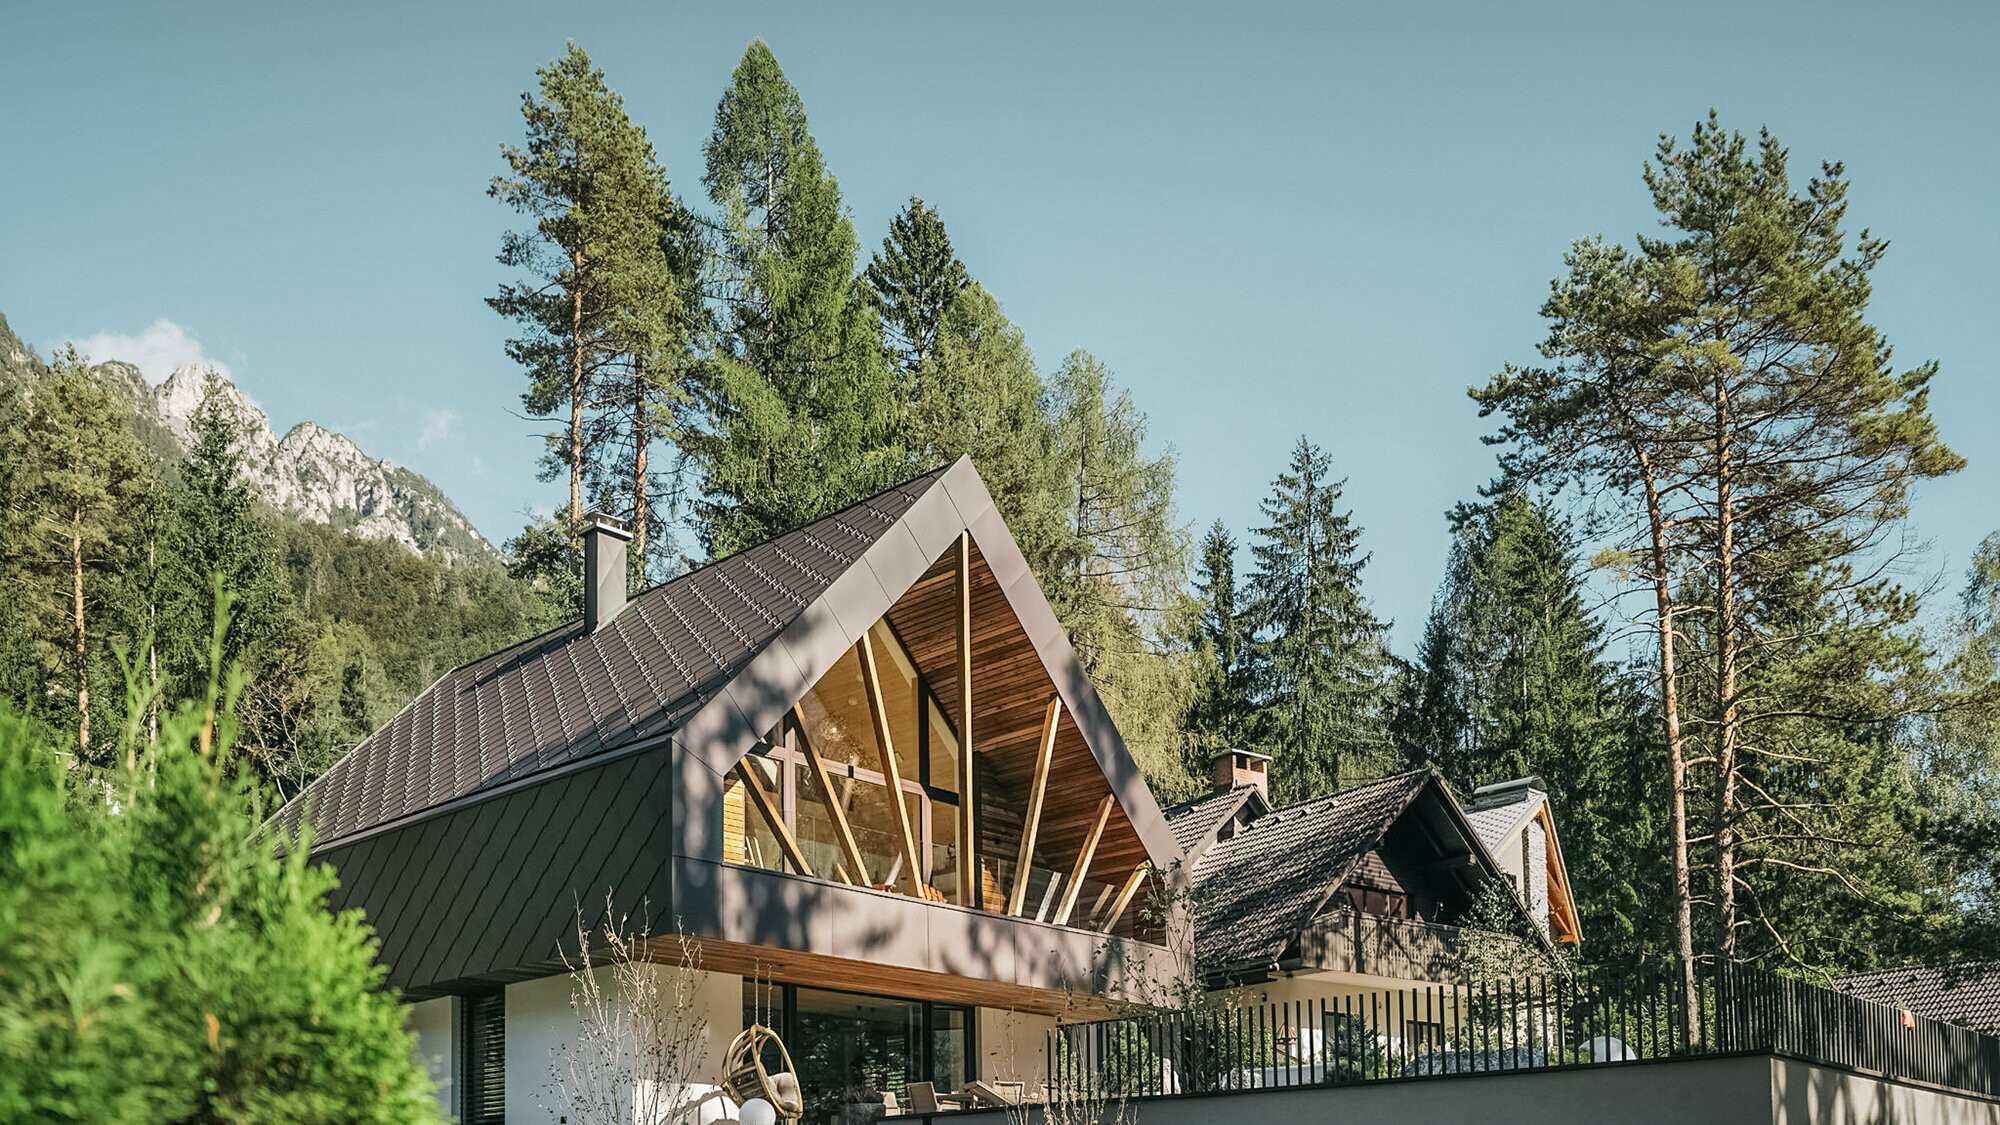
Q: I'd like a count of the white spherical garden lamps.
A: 2